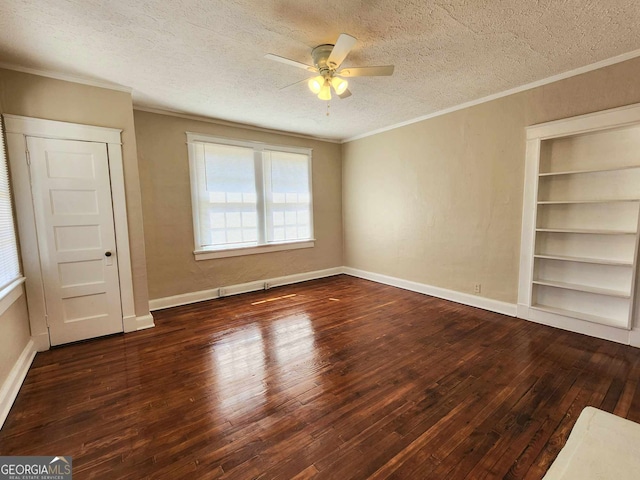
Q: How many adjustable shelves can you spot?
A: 5